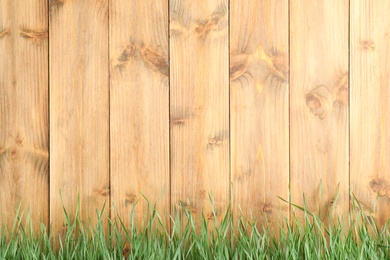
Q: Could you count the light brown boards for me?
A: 7